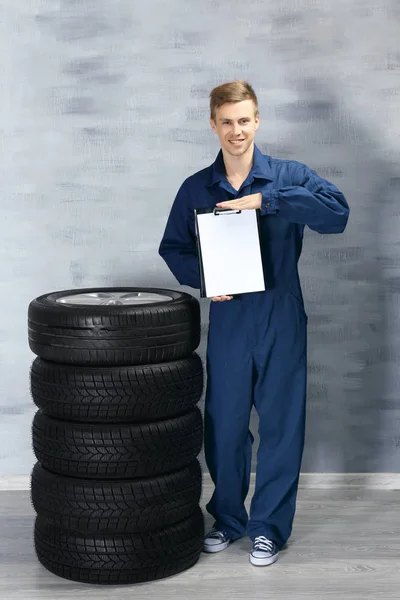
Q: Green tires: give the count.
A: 0